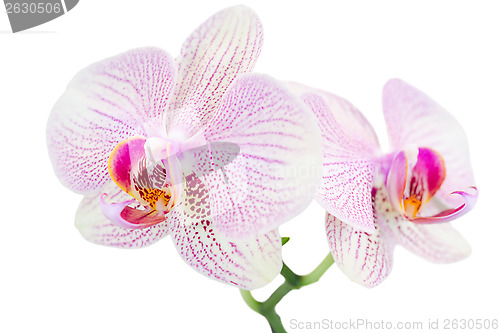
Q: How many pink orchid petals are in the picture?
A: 10